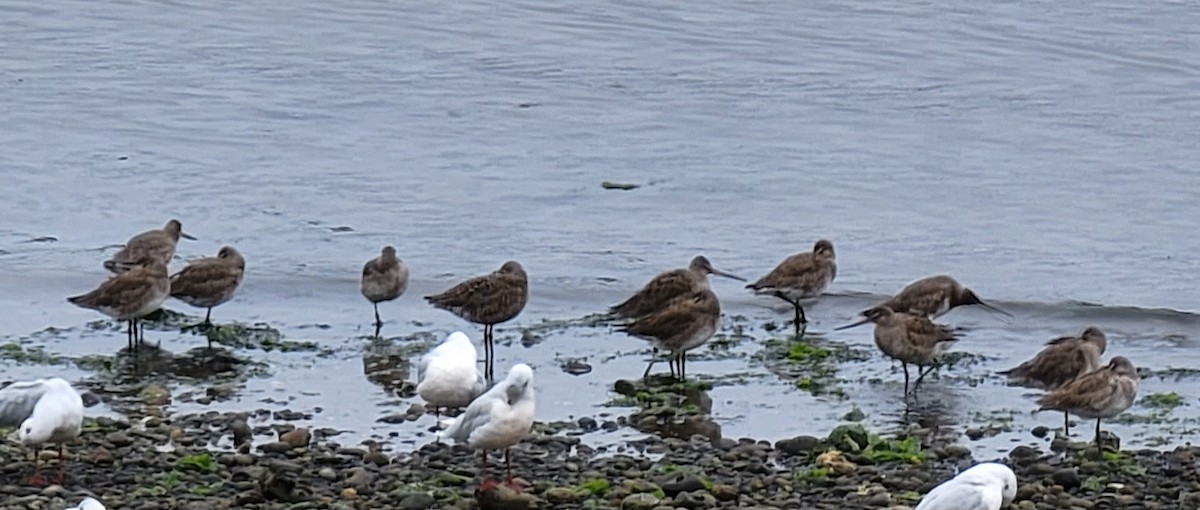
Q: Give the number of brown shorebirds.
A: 12